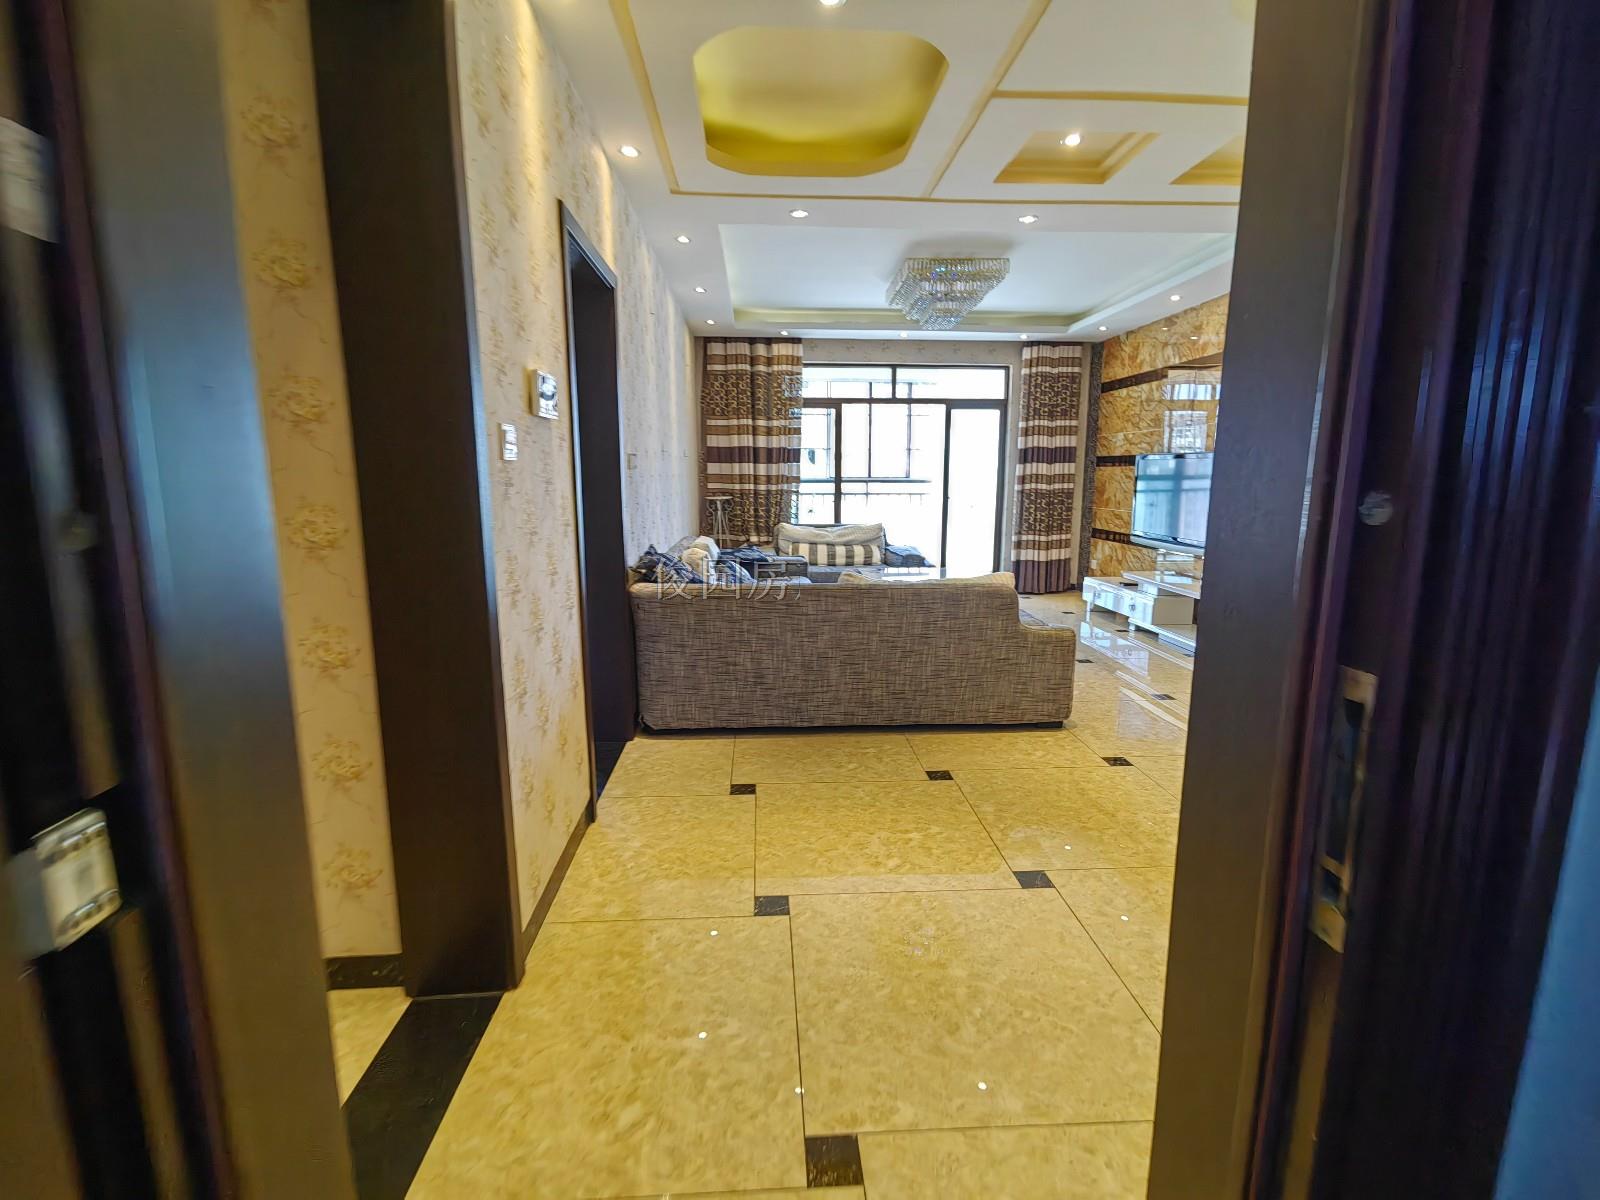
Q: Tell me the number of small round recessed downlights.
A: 13